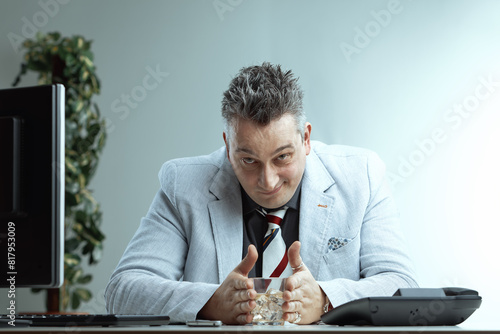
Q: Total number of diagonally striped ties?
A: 1